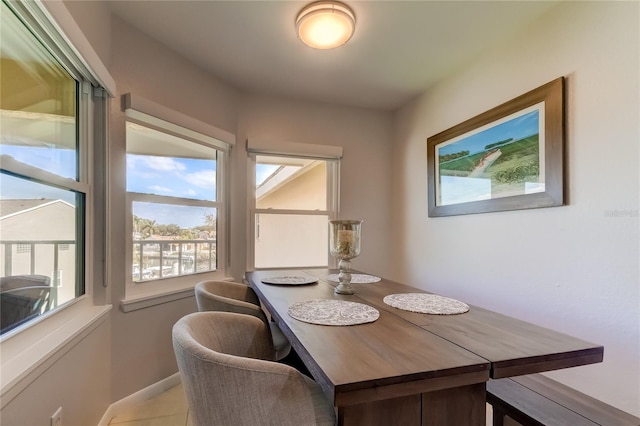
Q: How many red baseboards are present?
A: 0